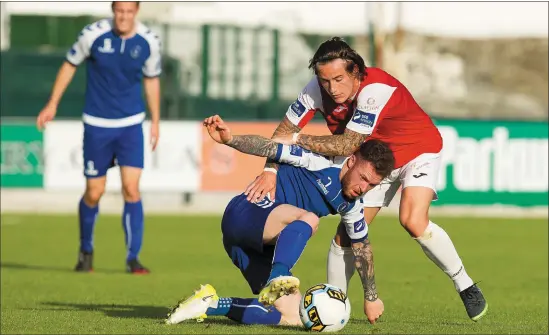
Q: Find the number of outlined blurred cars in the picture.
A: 0